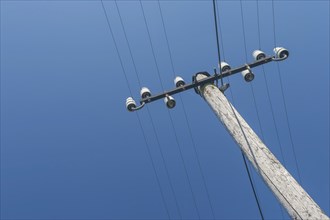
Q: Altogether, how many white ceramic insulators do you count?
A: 8